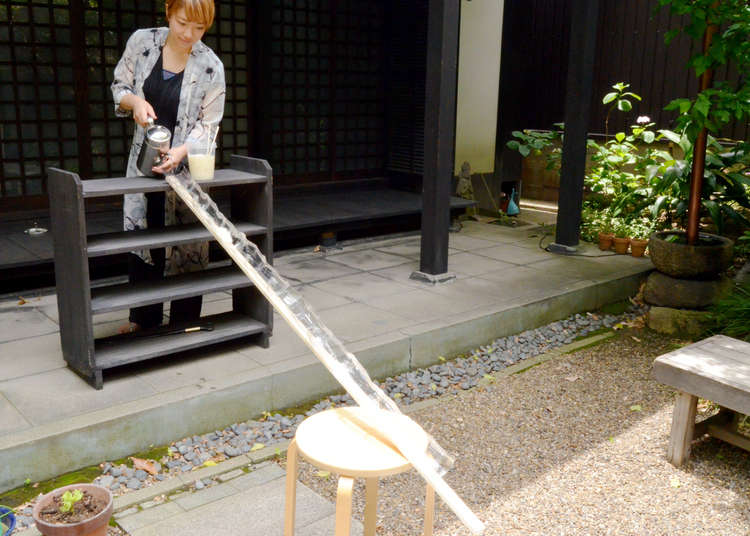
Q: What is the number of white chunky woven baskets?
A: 0